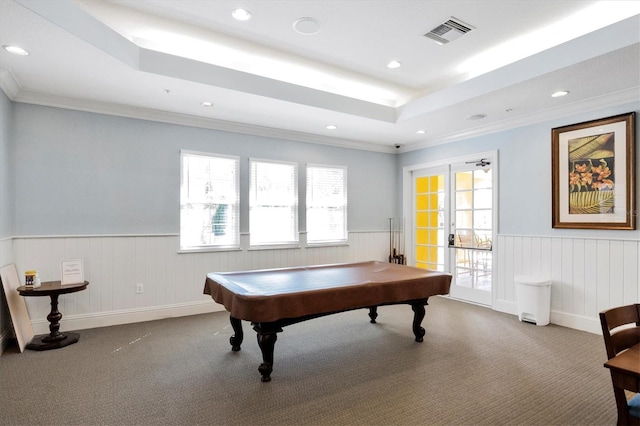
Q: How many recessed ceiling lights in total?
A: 7